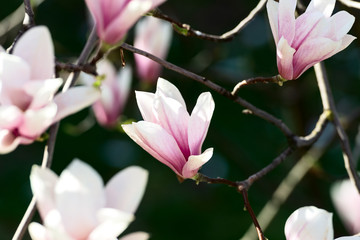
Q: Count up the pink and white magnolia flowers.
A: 9